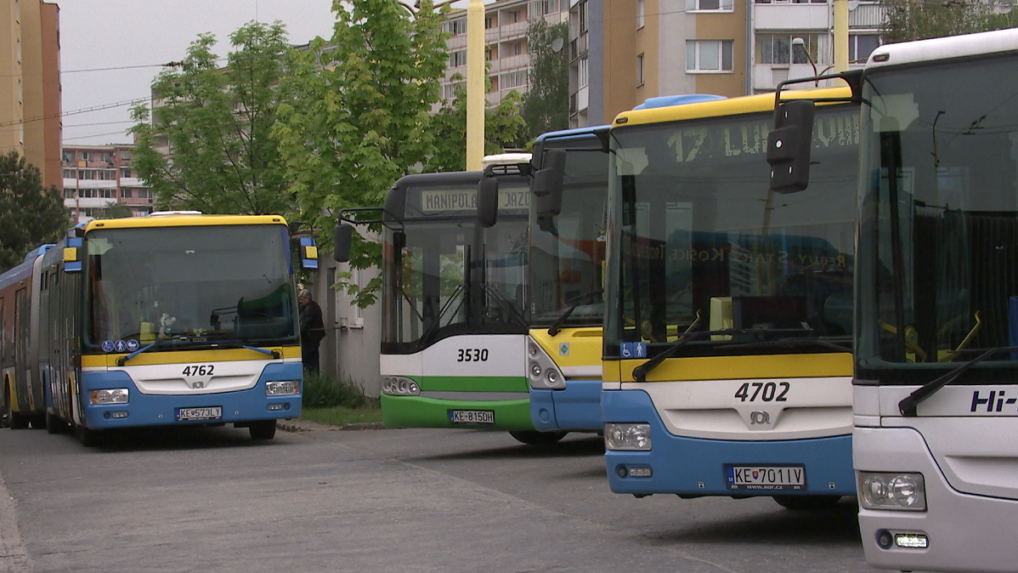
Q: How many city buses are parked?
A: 5